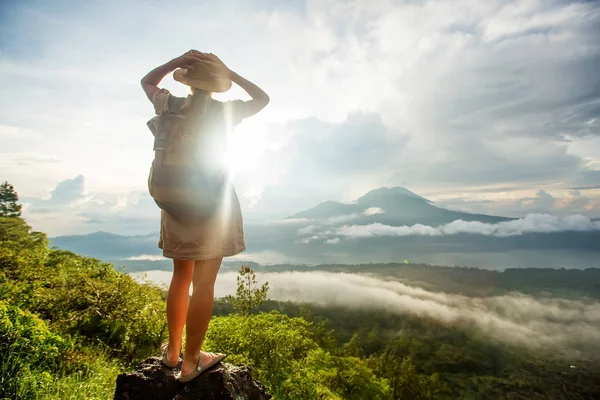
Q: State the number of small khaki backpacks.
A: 1